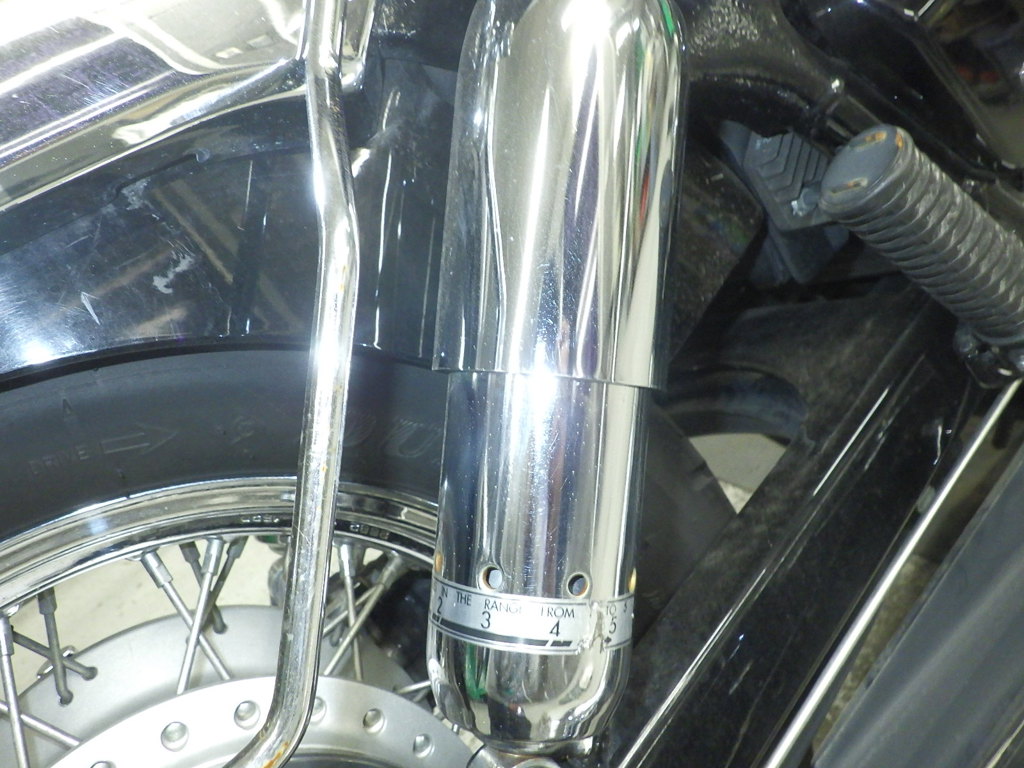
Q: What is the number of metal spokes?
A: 14